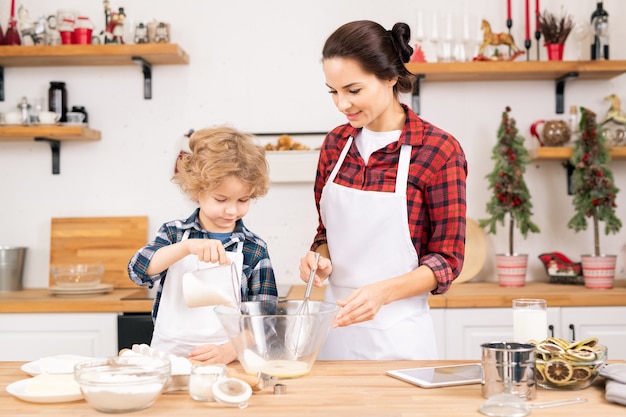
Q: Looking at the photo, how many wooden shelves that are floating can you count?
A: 4